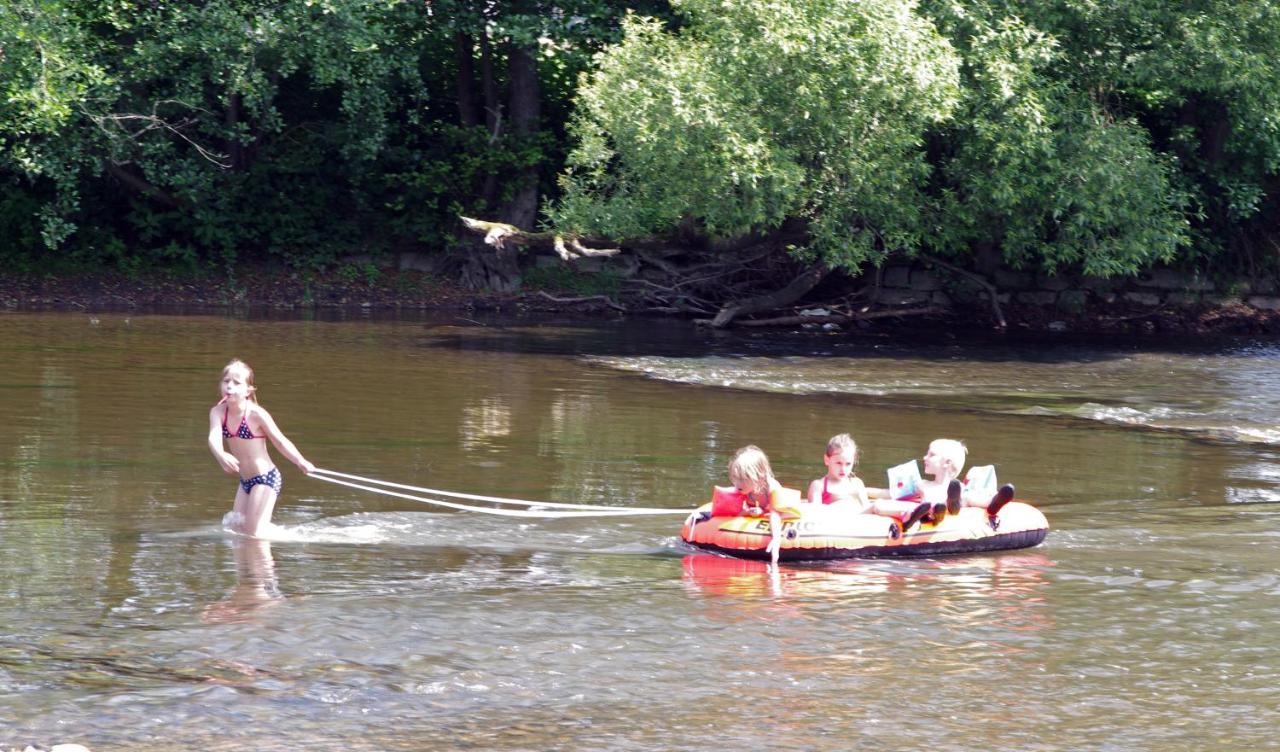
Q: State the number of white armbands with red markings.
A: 2